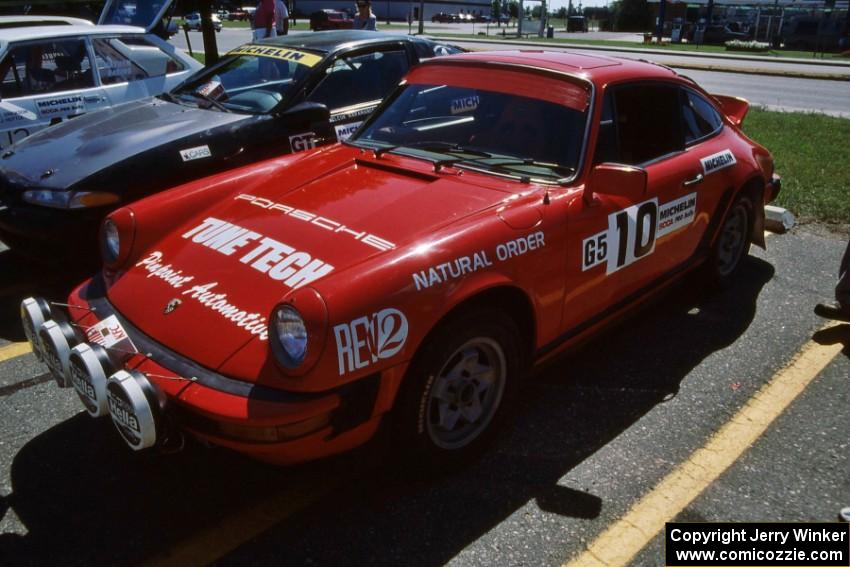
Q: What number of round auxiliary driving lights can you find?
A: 4